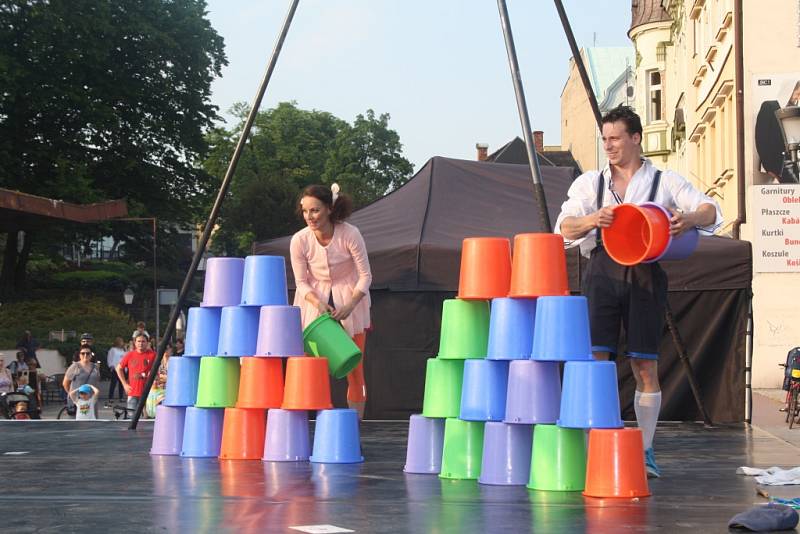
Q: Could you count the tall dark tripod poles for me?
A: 3